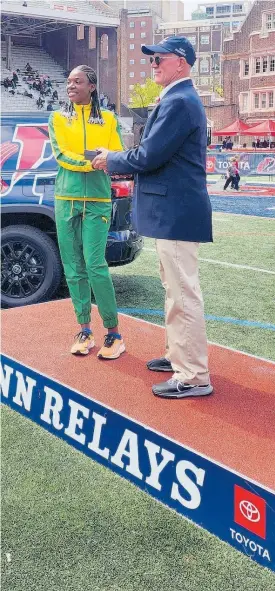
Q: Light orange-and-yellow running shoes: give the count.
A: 2